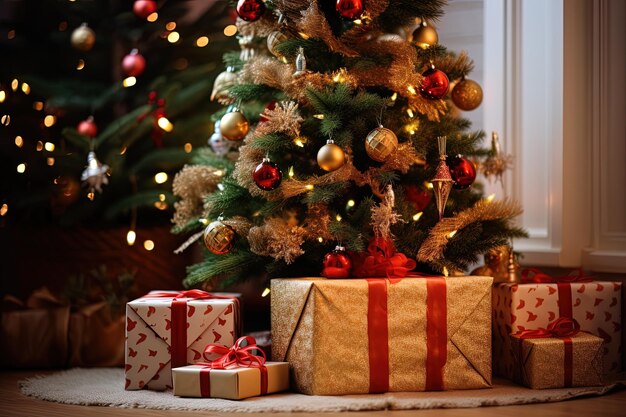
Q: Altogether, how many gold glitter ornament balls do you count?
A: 1